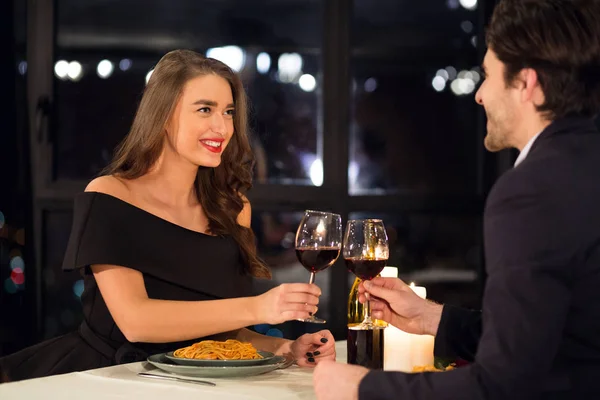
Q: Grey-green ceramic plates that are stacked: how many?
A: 2